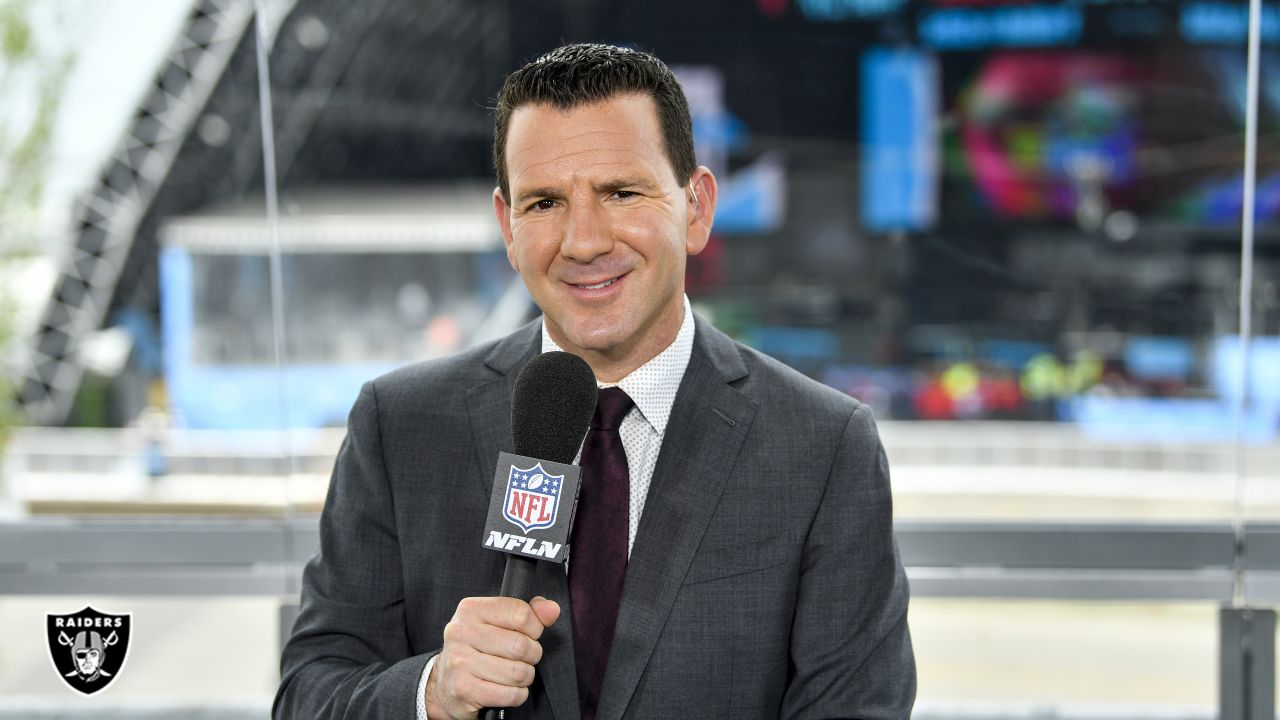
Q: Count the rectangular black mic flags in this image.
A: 1